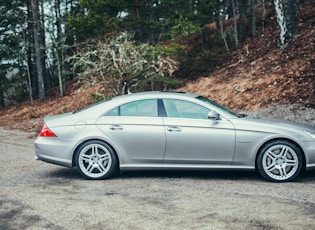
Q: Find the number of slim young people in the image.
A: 0